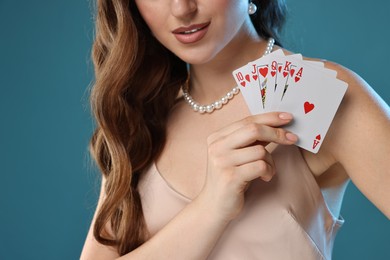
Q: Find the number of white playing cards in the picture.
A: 5